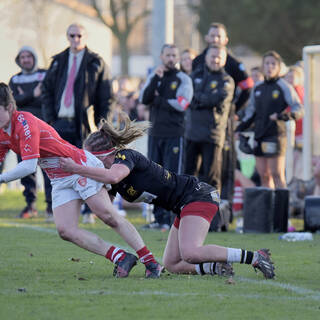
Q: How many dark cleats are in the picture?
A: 4